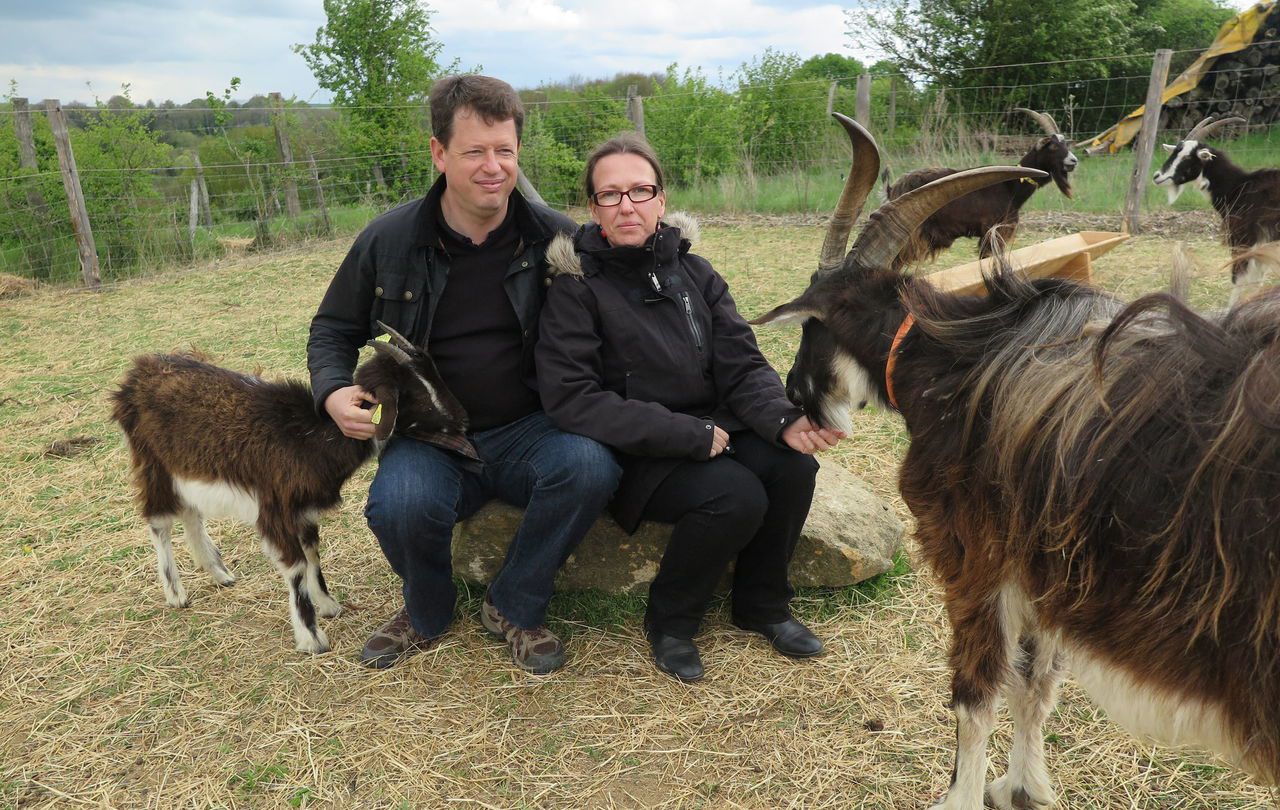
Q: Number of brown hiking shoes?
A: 2